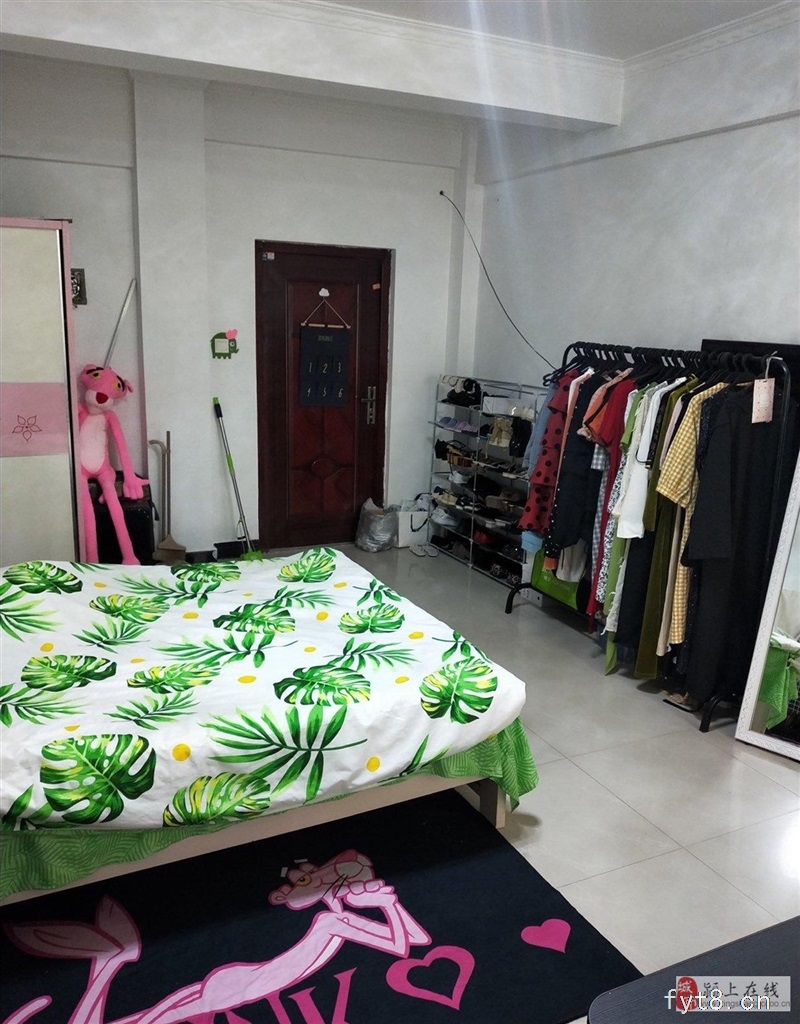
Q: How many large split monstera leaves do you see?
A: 12